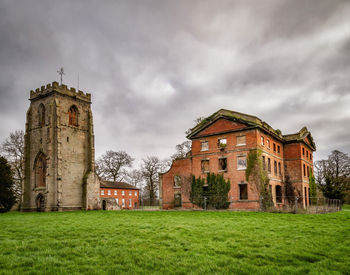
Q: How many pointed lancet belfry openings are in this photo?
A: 2